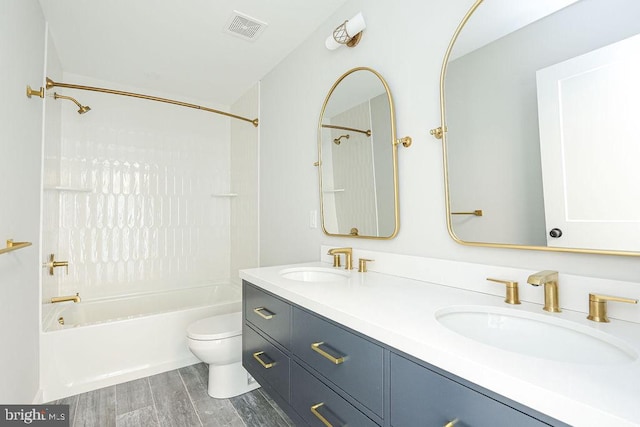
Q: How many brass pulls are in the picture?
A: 5